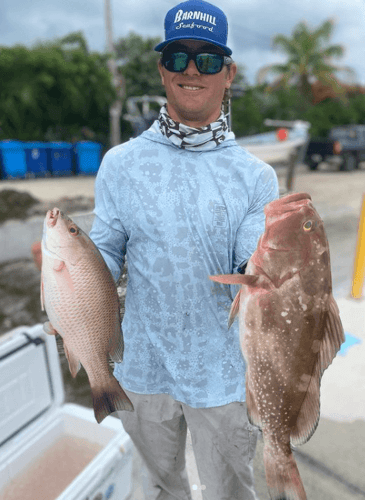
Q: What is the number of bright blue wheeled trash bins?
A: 4